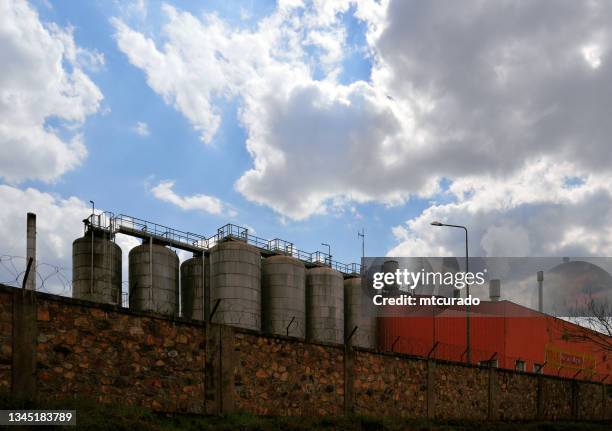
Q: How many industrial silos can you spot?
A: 7